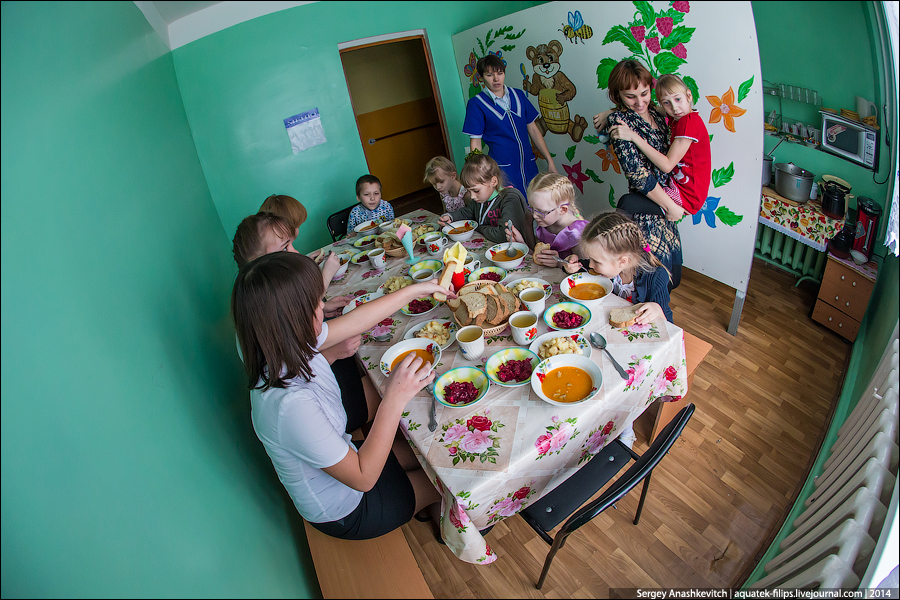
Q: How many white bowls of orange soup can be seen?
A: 7